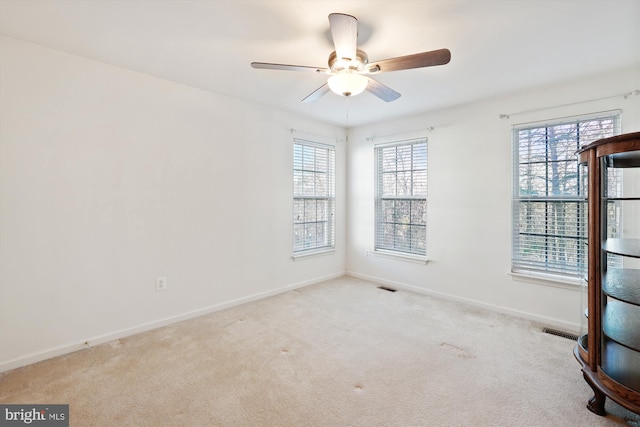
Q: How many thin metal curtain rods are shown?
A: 3